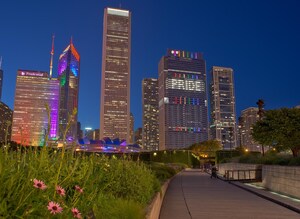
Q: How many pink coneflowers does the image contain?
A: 5